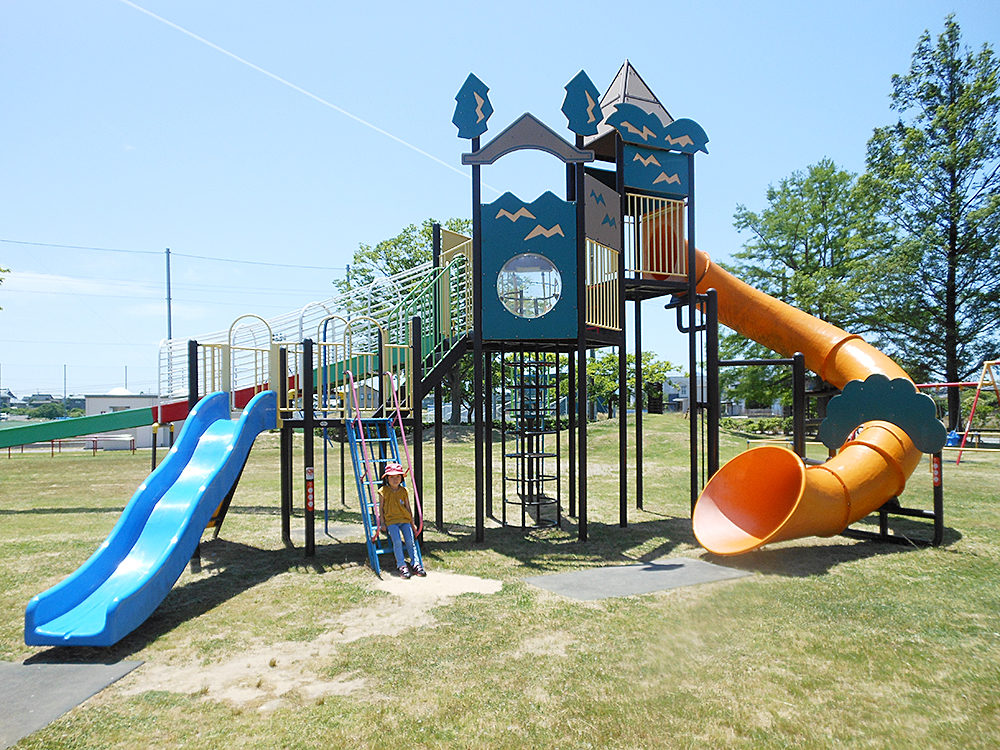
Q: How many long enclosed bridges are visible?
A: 1